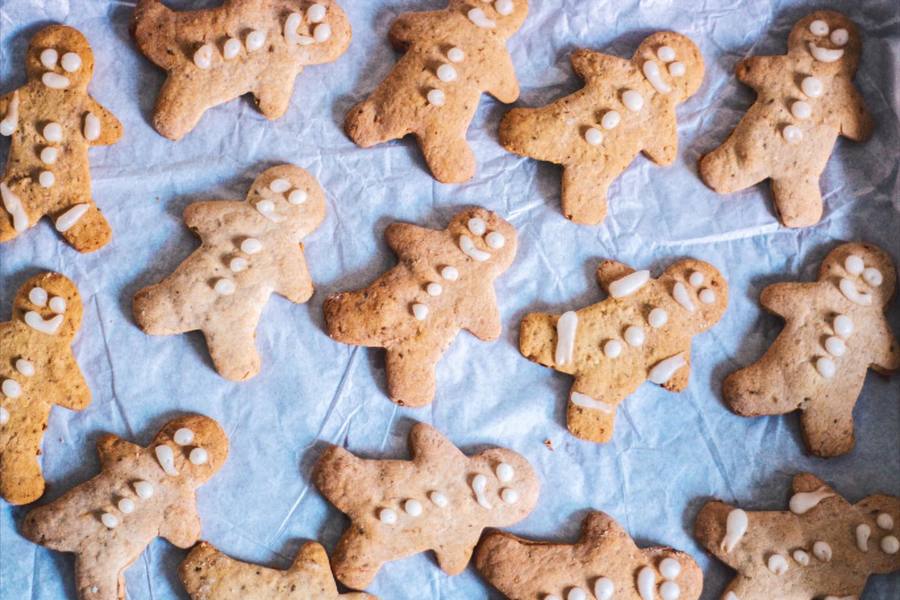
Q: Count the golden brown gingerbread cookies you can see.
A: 15